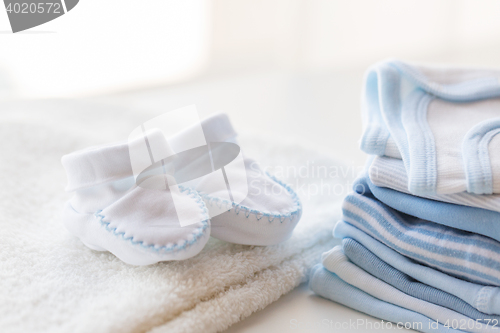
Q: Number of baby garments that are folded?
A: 8